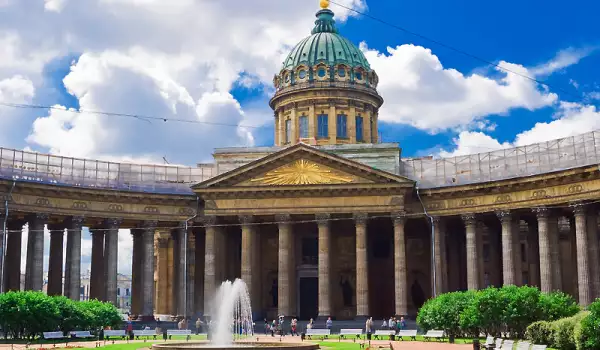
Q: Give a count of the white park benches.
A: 15